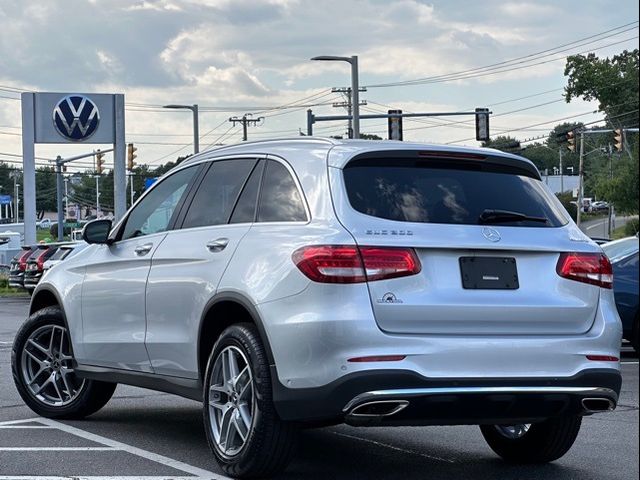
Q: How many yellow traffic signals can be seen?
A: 4